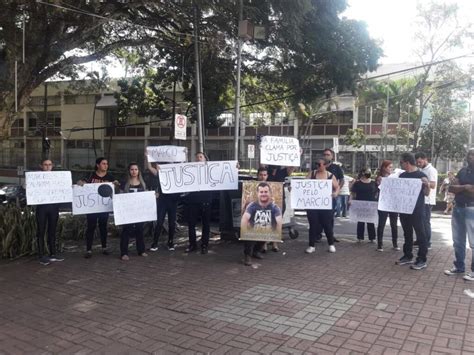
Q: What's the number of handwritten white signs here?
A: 9